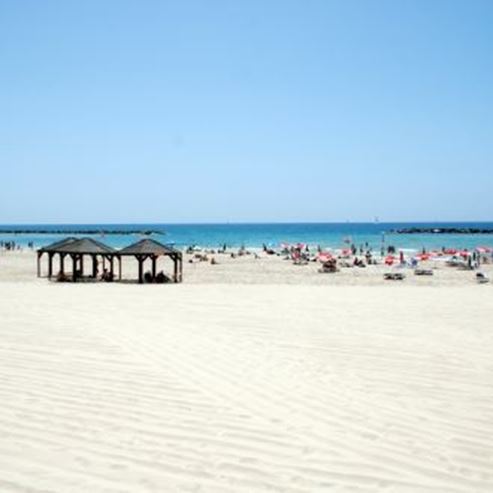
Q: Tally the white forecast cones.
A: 0